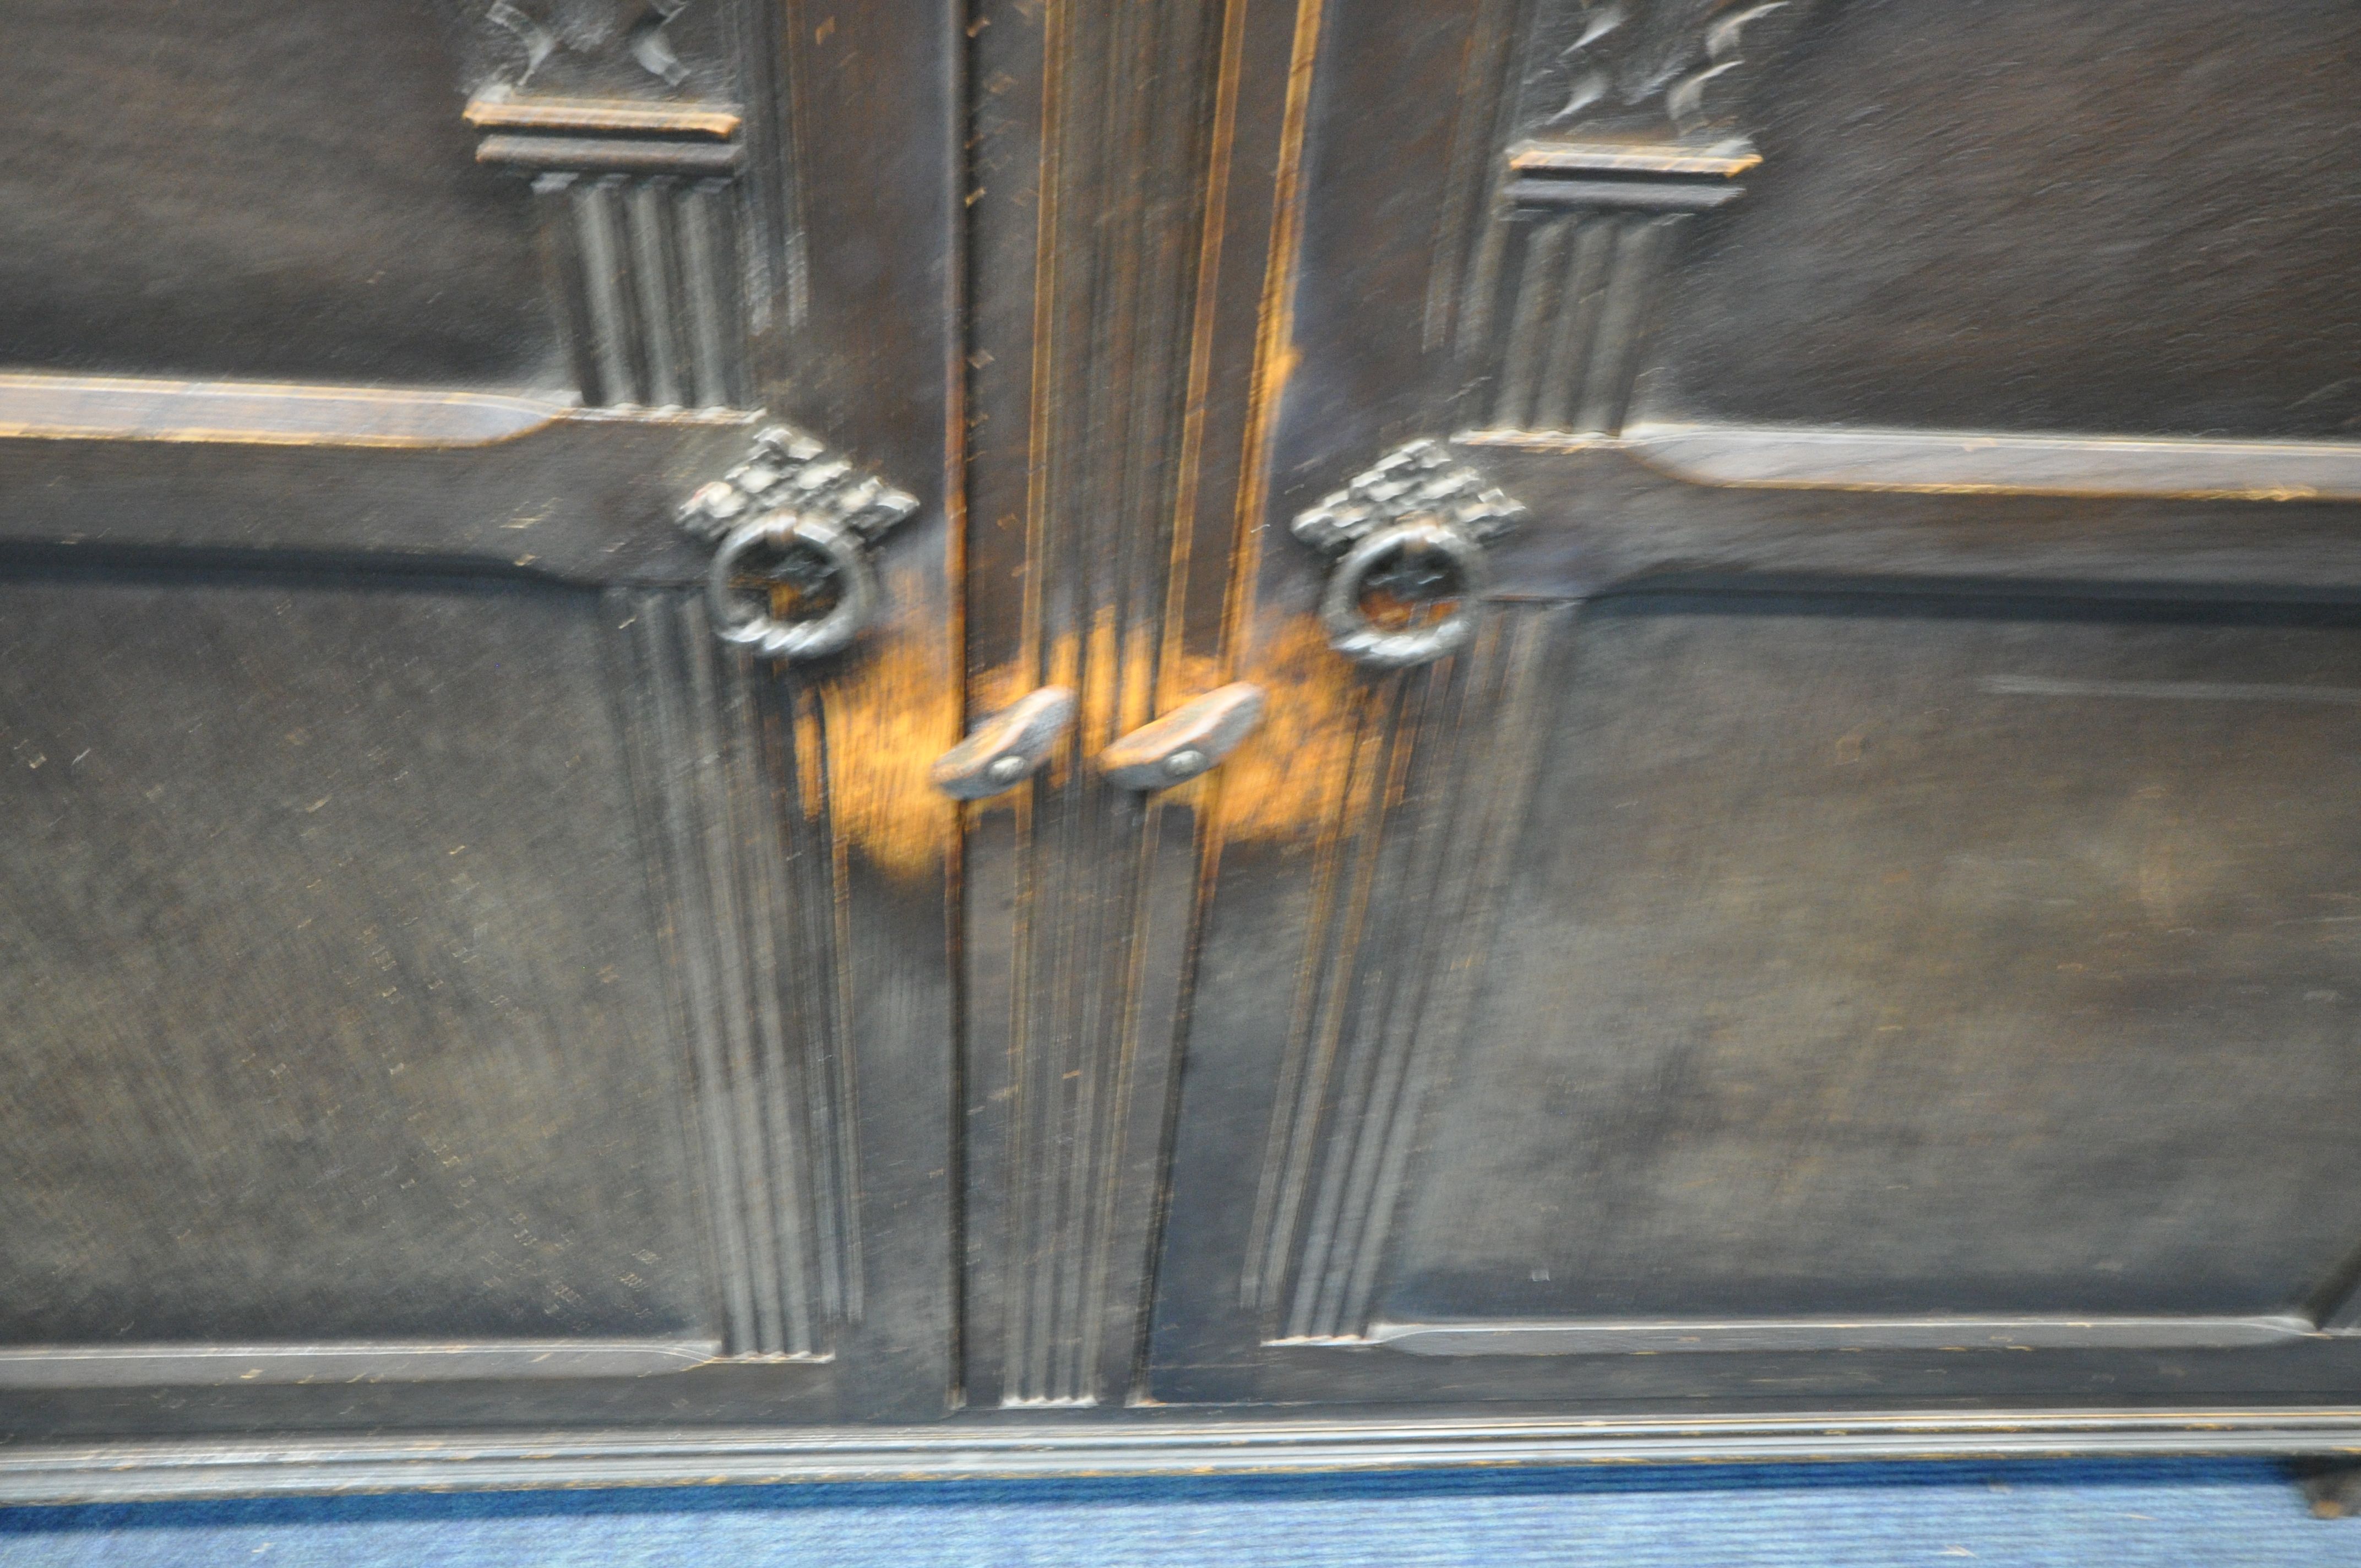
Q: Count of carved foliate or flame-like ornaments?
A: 2